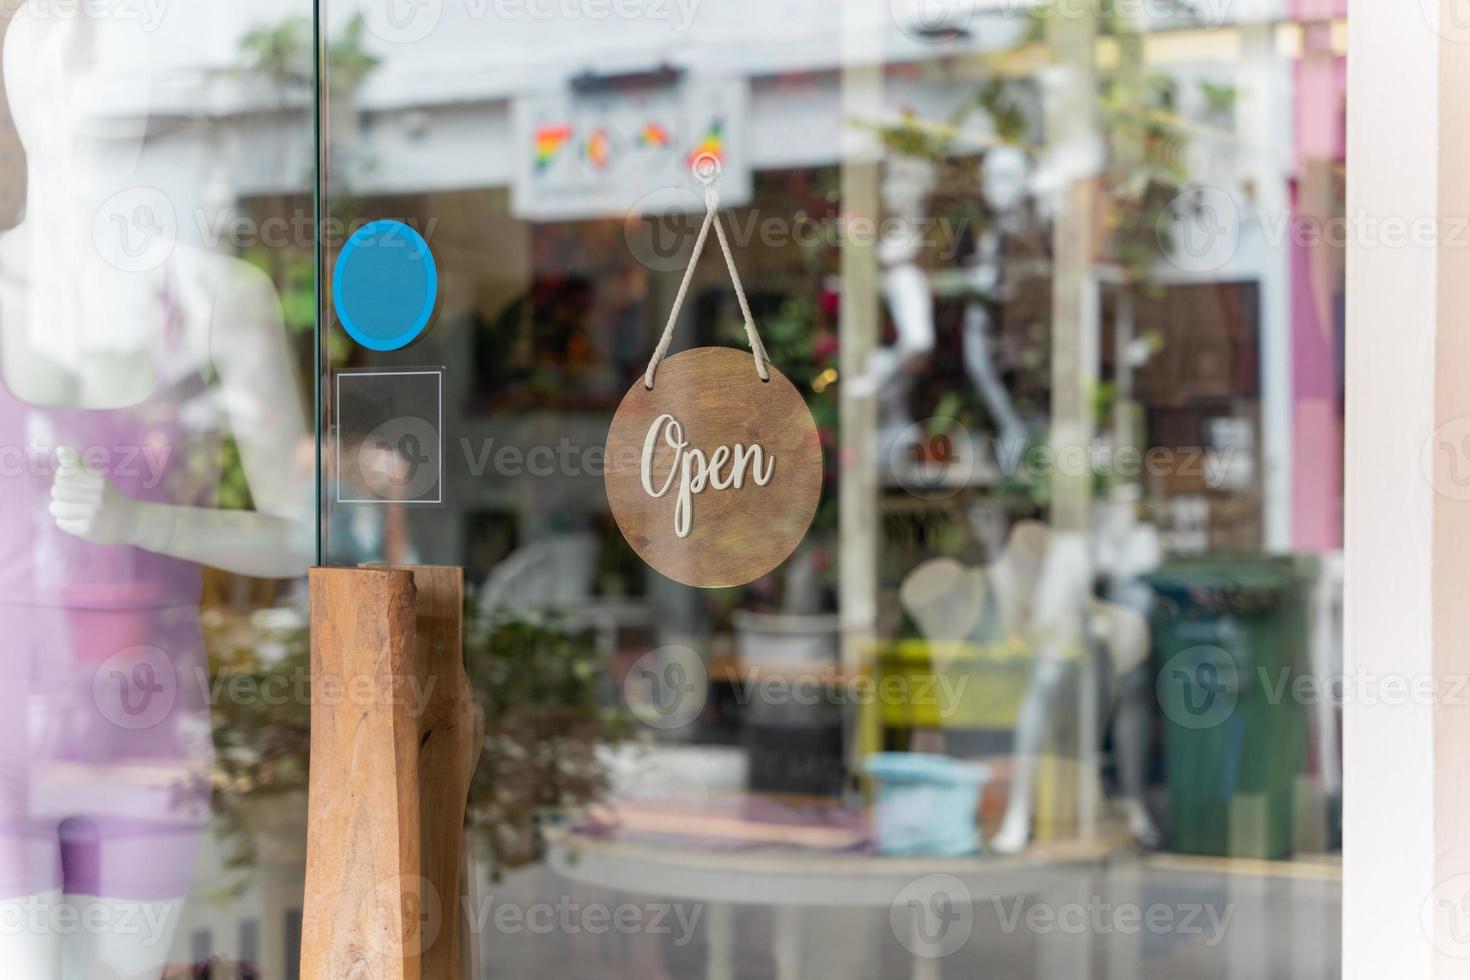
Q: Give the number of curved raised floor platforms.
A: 1